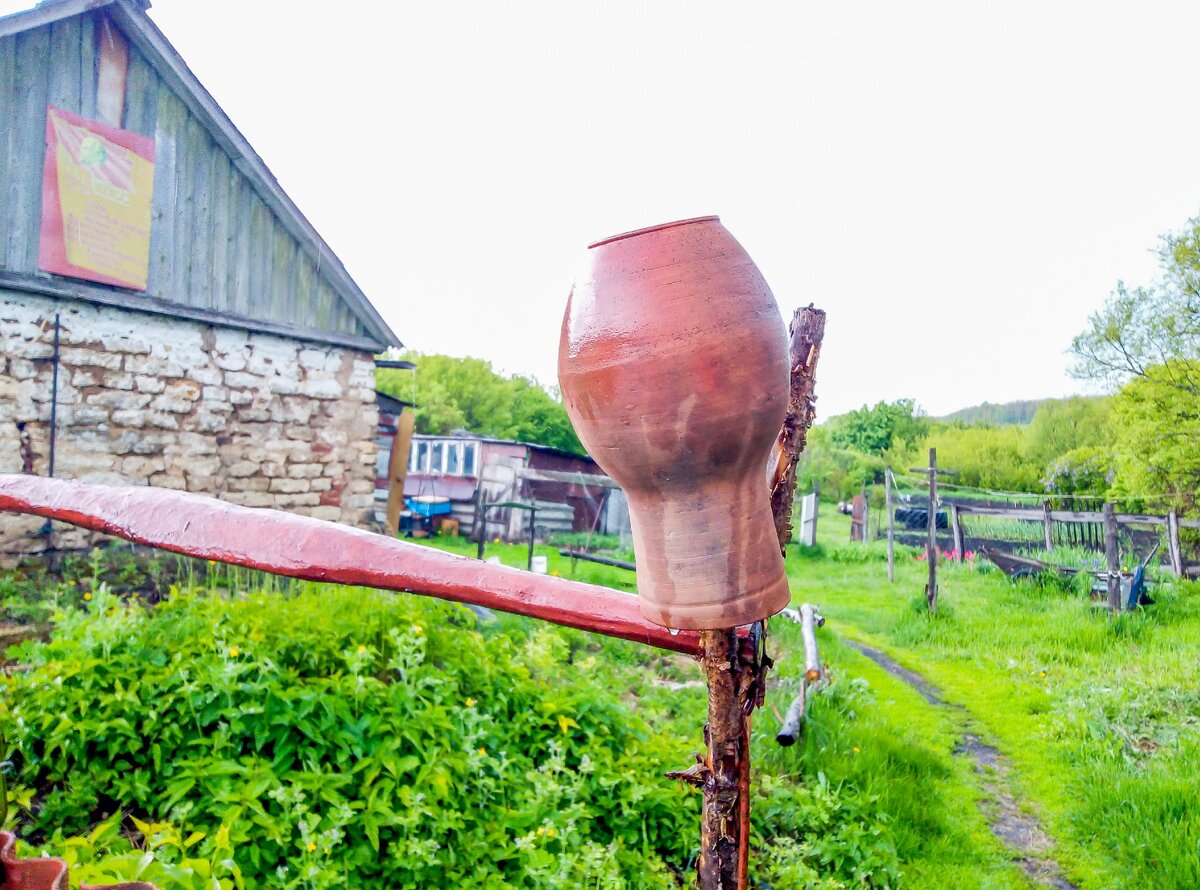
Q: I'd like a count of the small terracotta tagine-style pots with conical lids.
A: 0